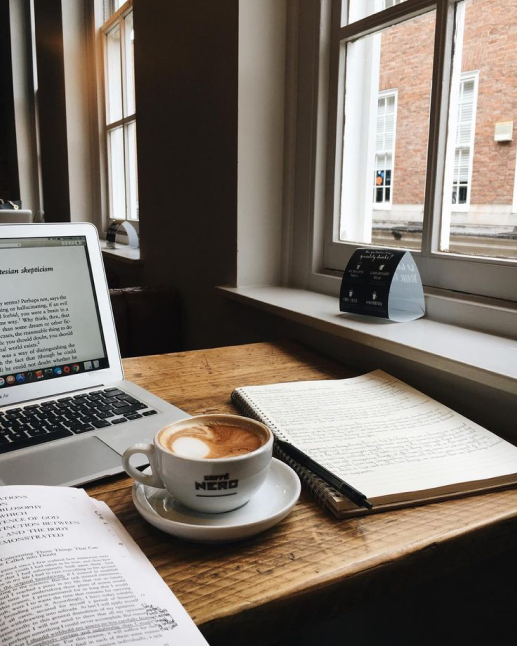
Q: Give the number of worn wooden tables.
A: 1